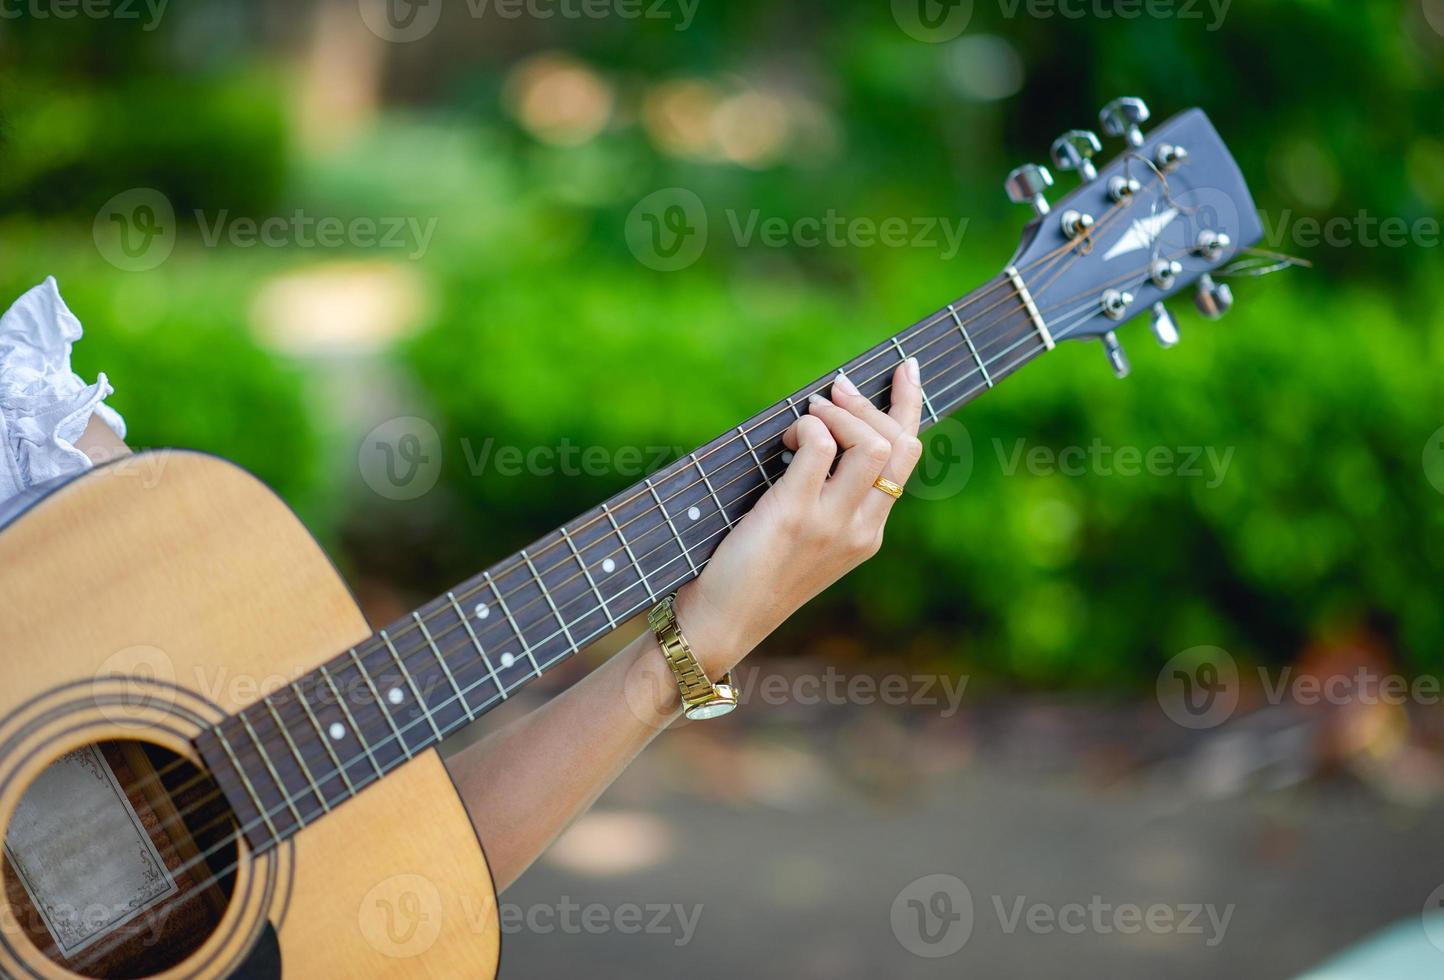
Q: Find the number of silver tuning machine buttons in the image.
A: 6